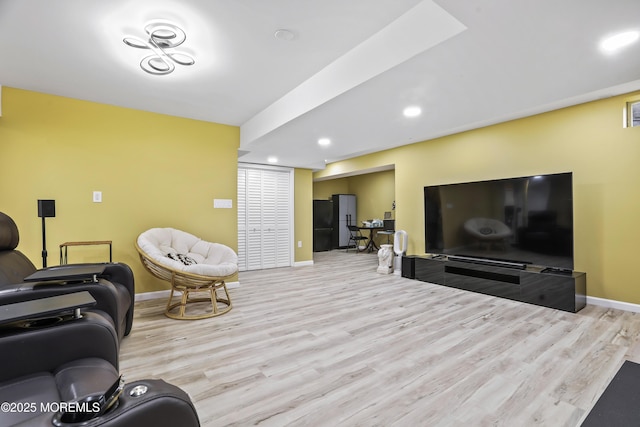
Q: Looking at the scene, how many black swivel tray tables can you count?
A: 2